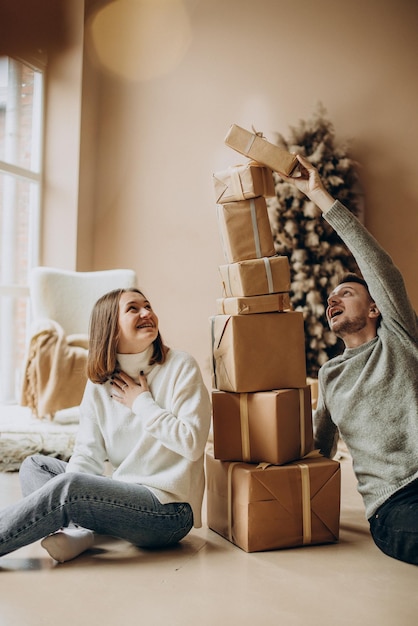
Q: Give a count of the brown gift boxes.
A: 8